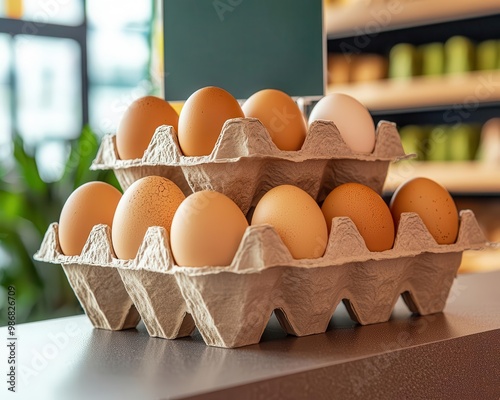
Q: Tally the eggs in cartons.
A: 10